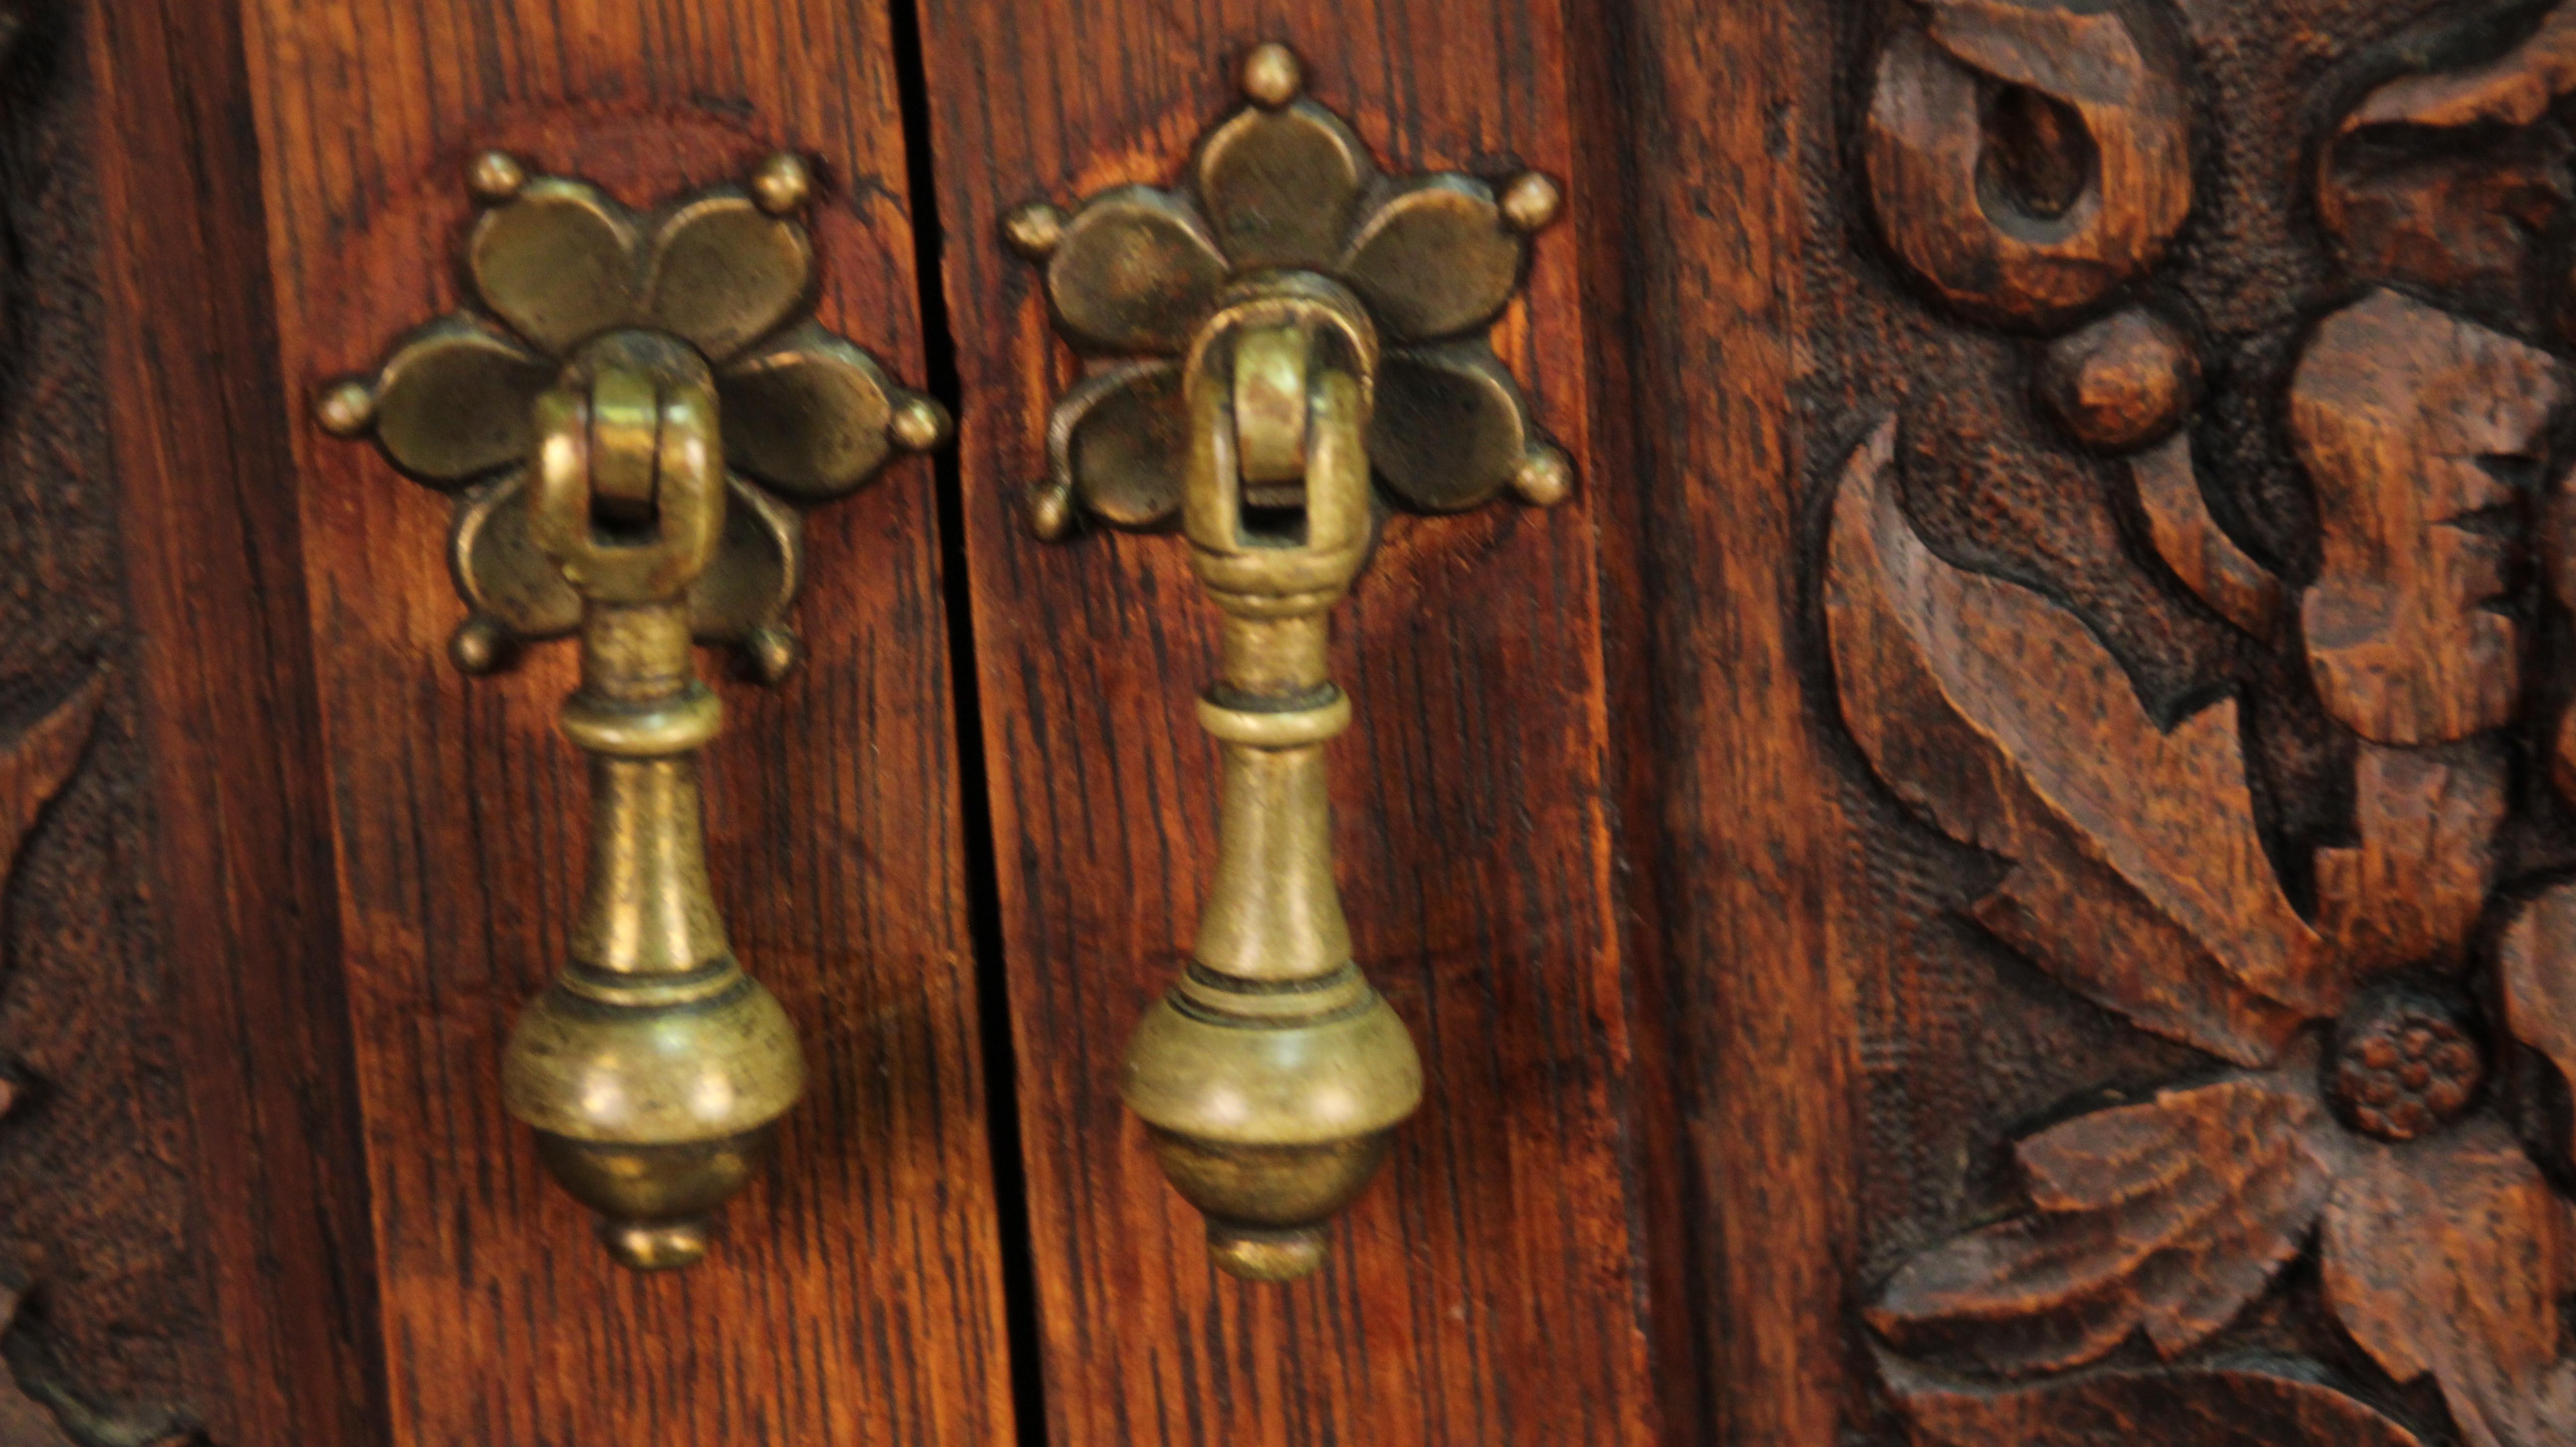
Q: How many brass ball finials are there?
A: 11